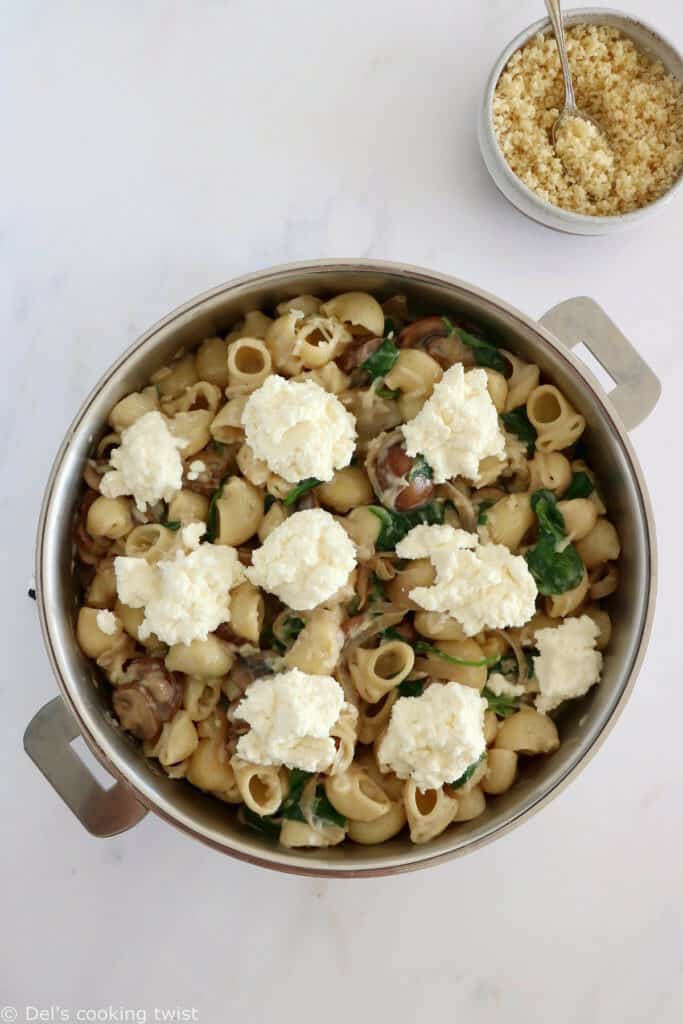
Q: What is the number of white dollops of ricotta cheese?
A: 9